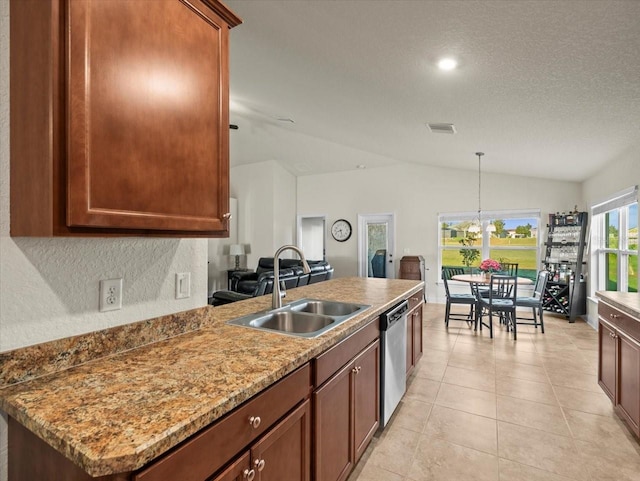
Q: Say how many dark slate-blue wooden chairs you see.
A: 4